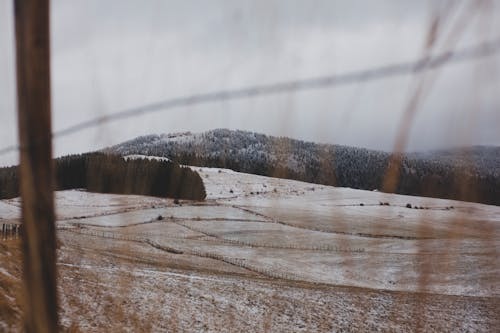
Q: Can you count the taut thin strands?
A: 1